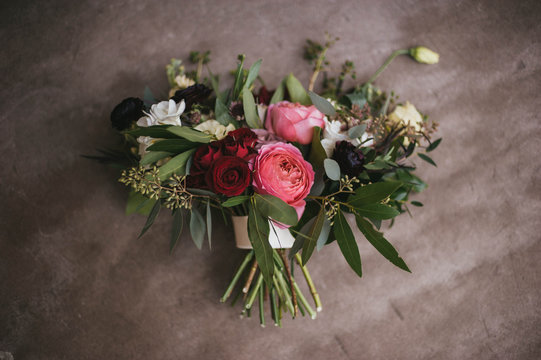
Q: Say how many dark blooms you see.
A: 3